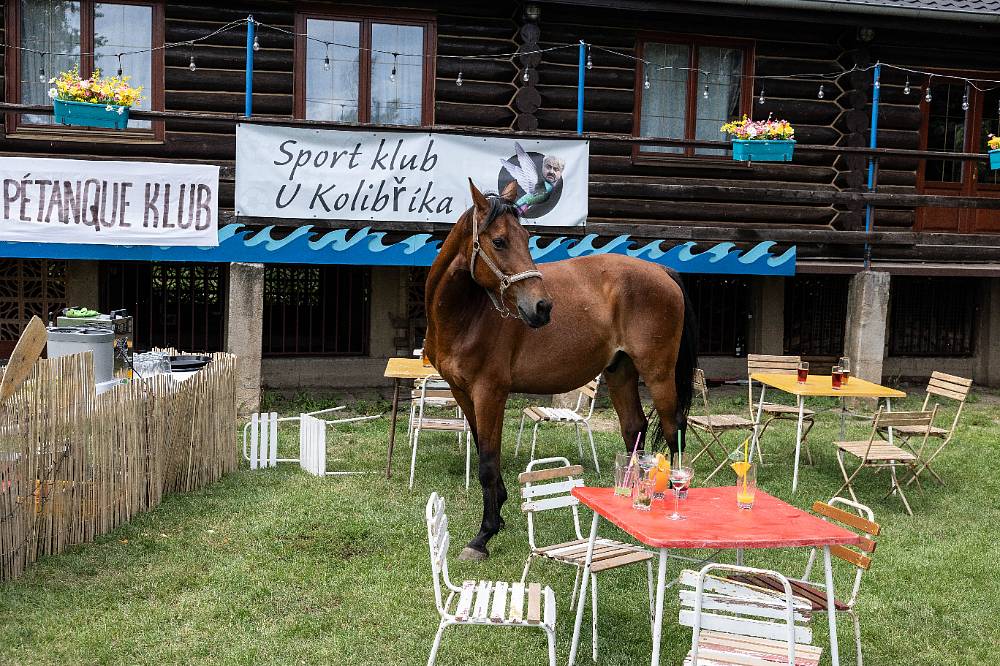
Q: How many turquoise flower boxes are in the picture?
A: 3